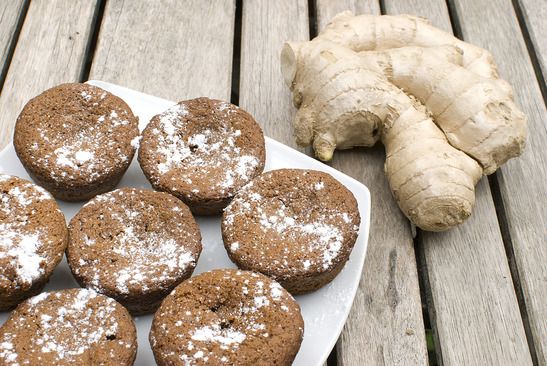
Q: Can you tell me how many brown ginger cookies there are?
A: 7